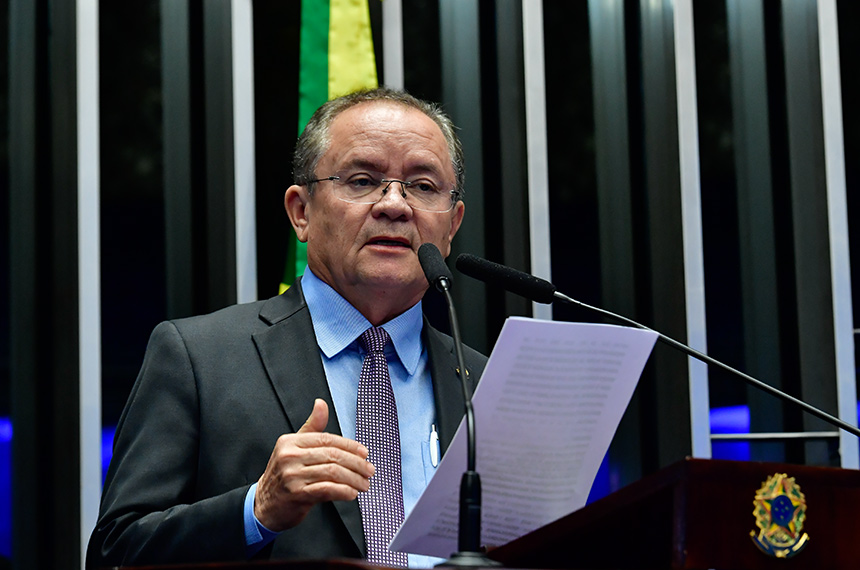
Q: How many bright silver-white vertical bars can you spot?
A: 6